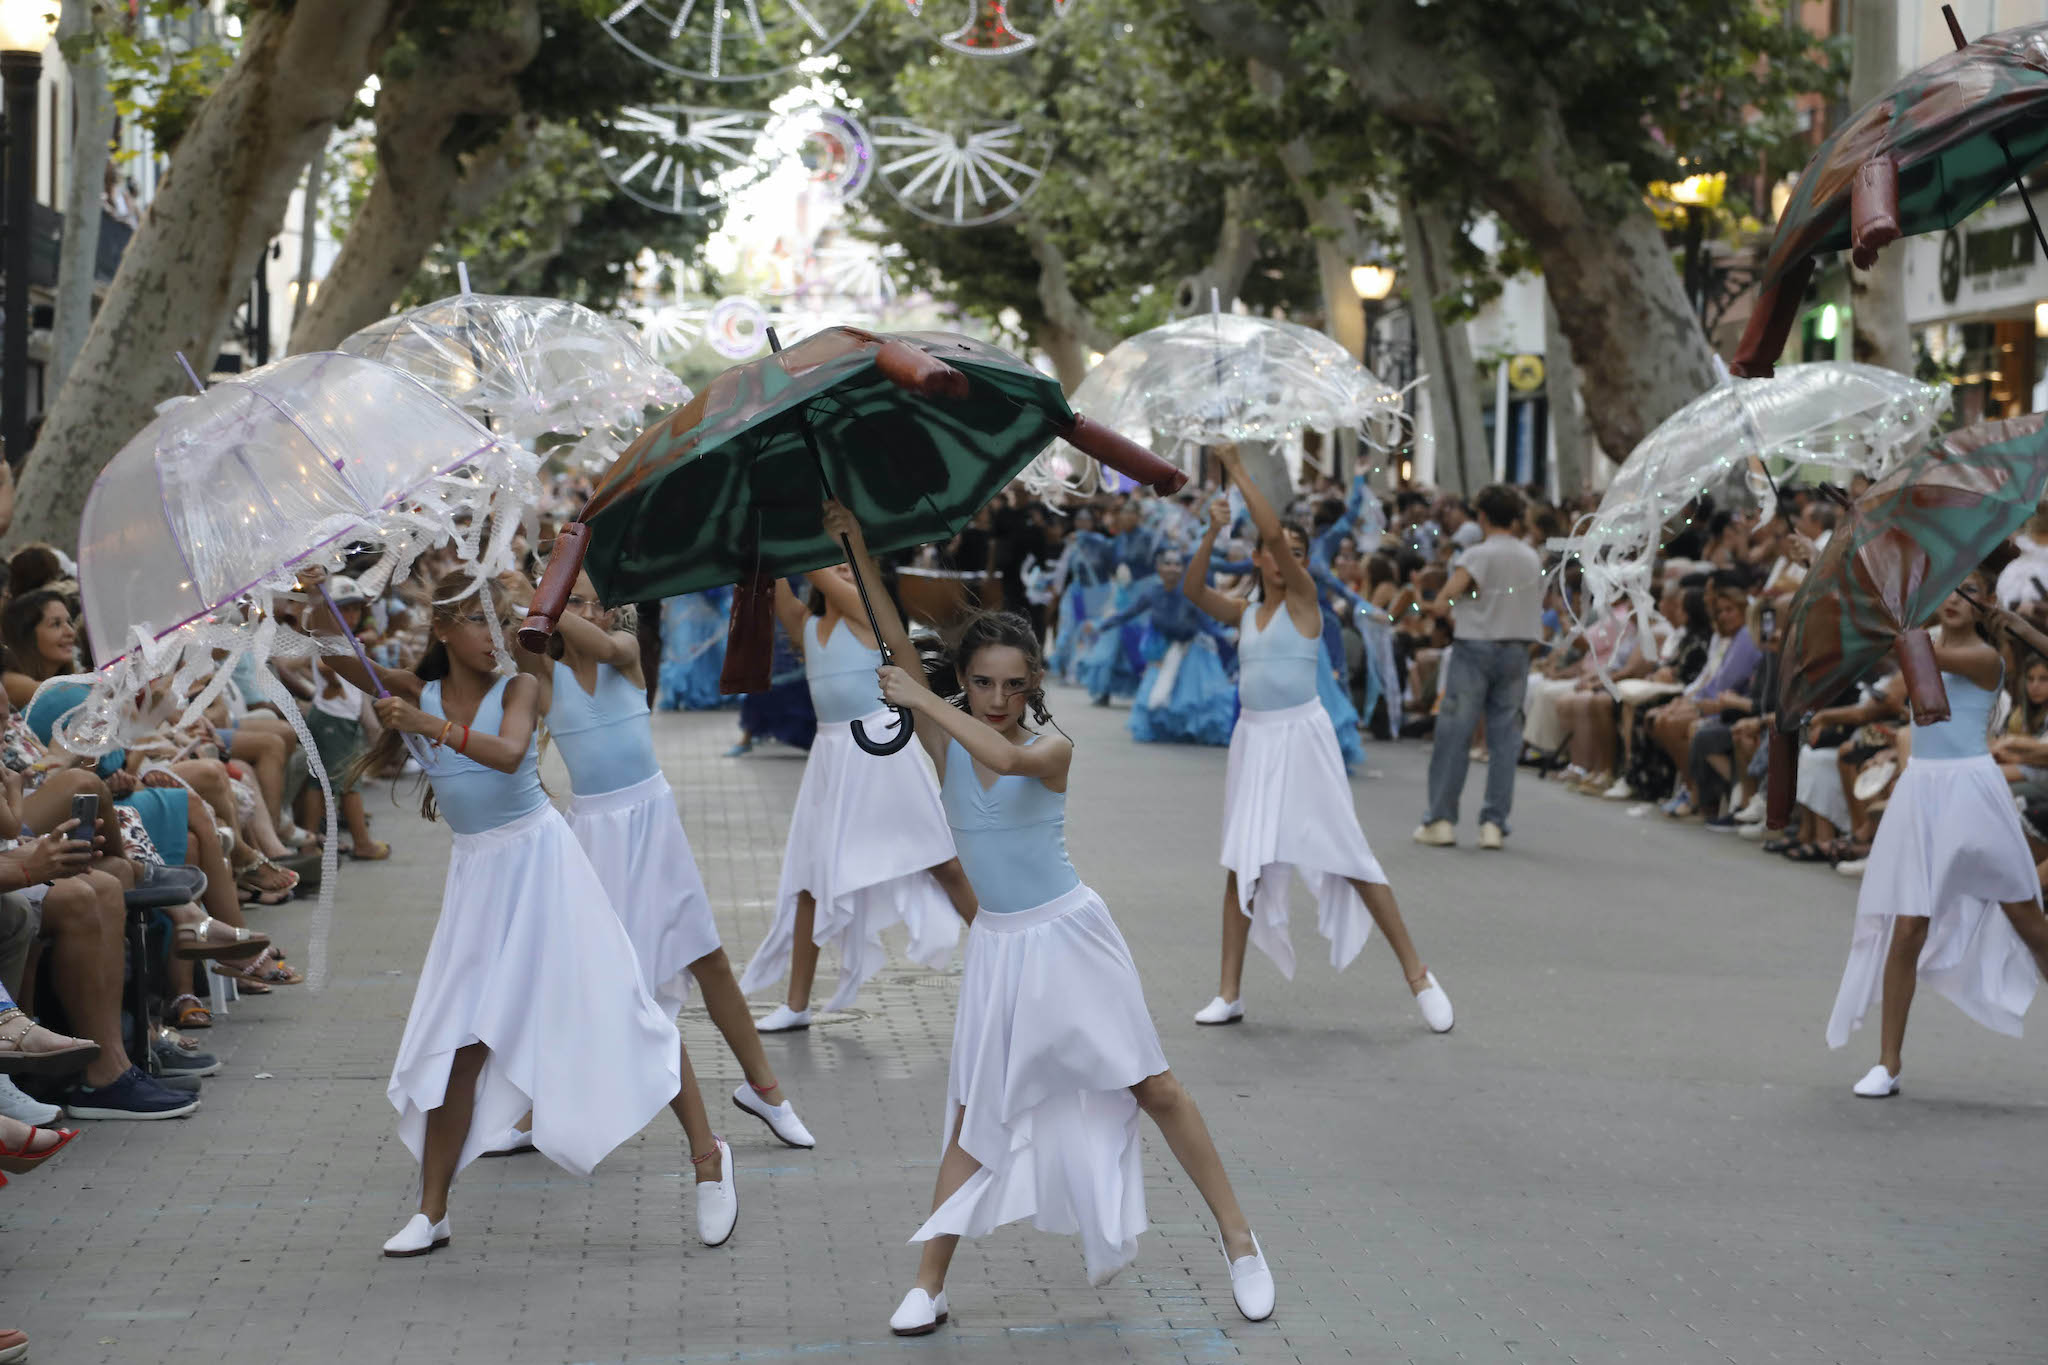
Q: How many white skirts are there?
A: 6